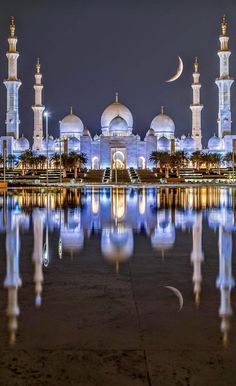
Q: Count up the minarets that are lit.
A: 4